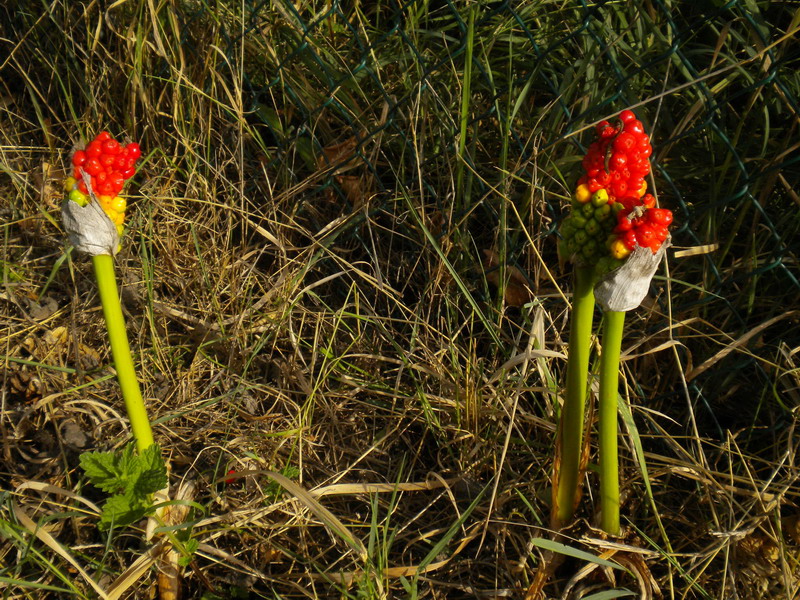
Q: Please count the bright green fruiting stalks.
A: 3